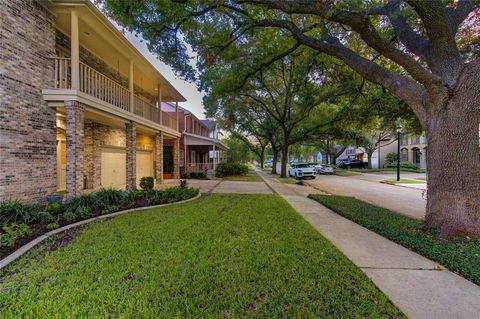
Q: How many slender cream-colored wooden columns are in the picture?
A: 4